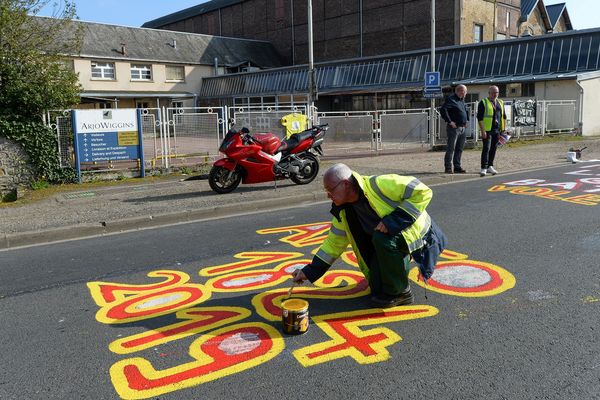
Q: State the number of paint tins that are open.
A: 1